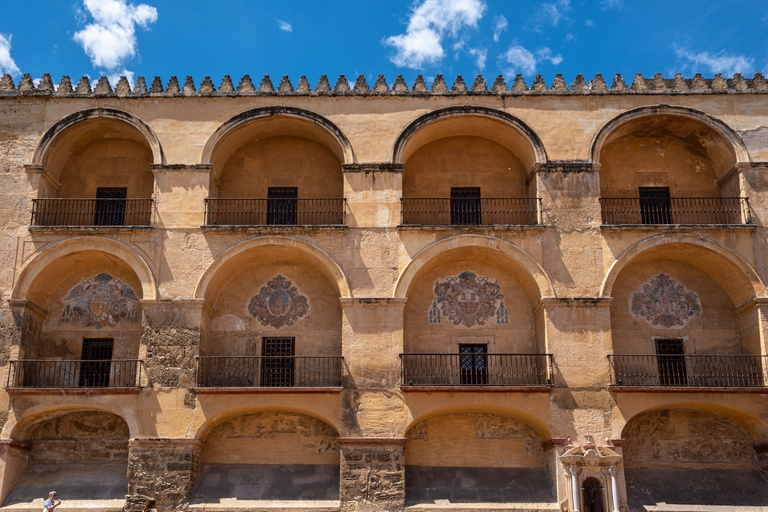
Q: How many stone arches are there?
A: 12